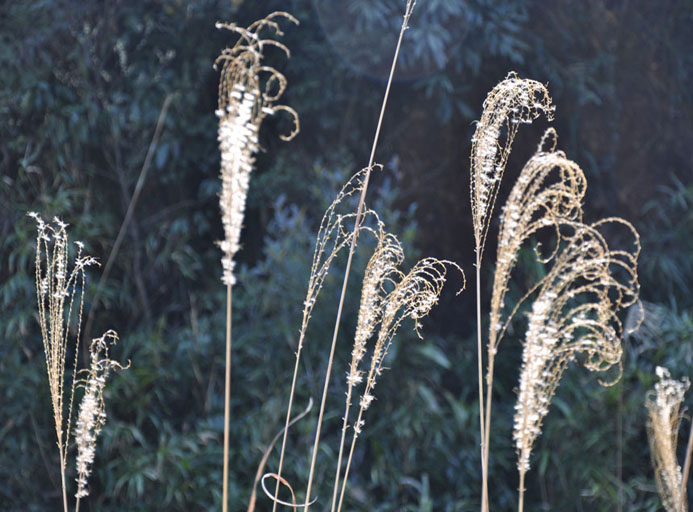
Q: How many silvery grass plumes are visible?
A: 10